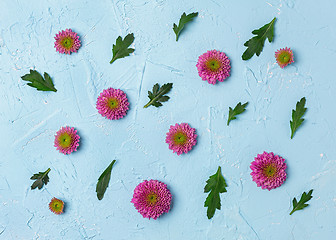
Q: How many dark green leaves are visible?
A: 11